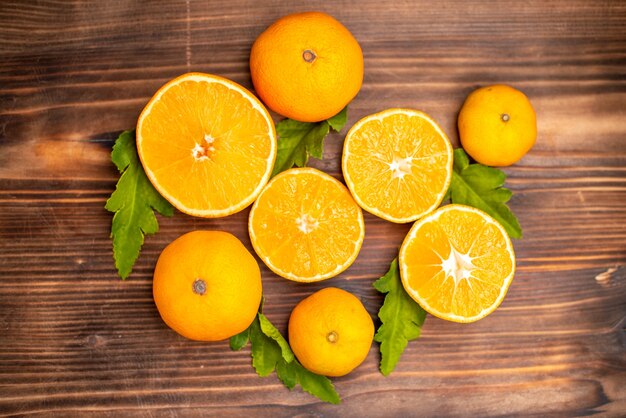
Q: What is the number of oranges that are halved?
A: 4